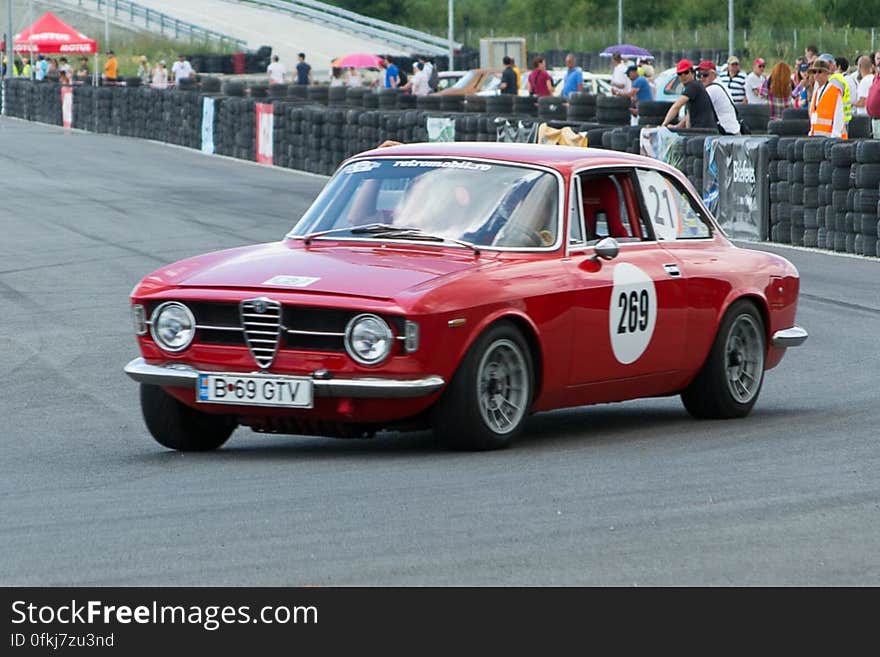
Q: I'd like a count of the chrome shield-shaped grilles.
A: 1